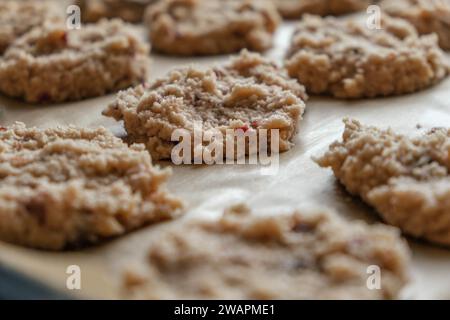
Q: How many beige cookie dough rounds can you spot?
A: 11